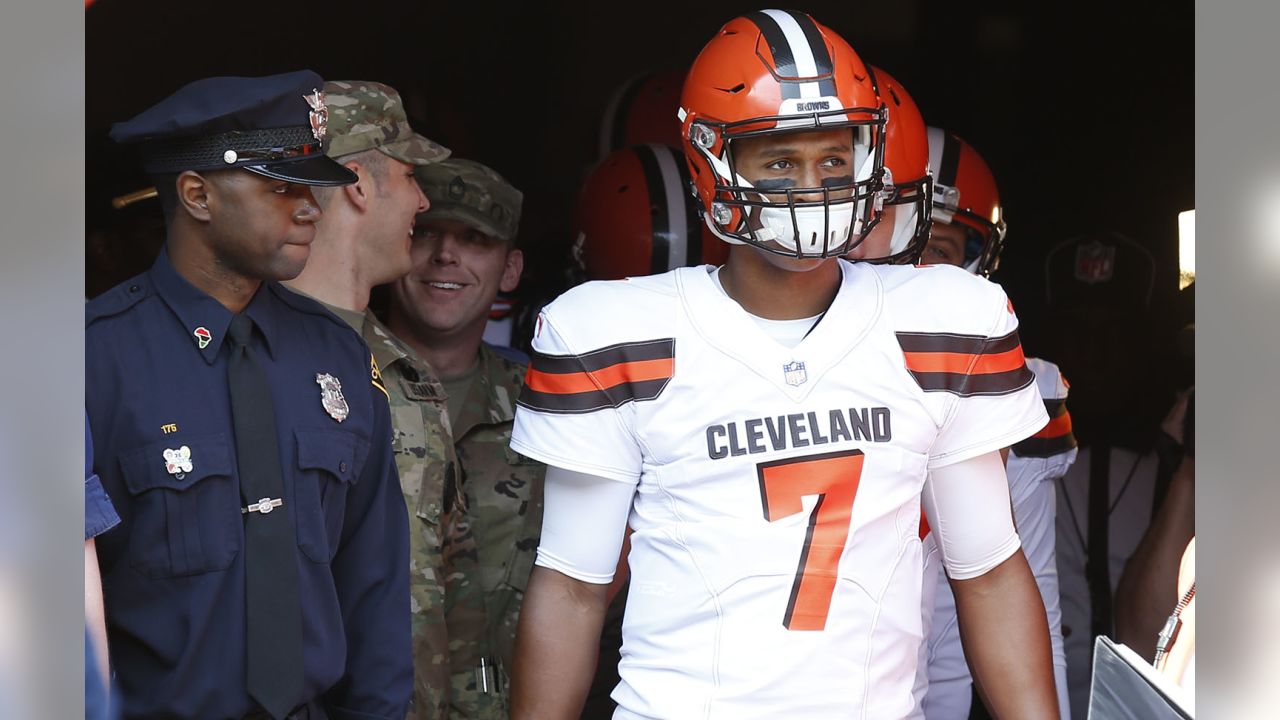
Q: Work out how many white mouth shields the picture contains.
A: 1